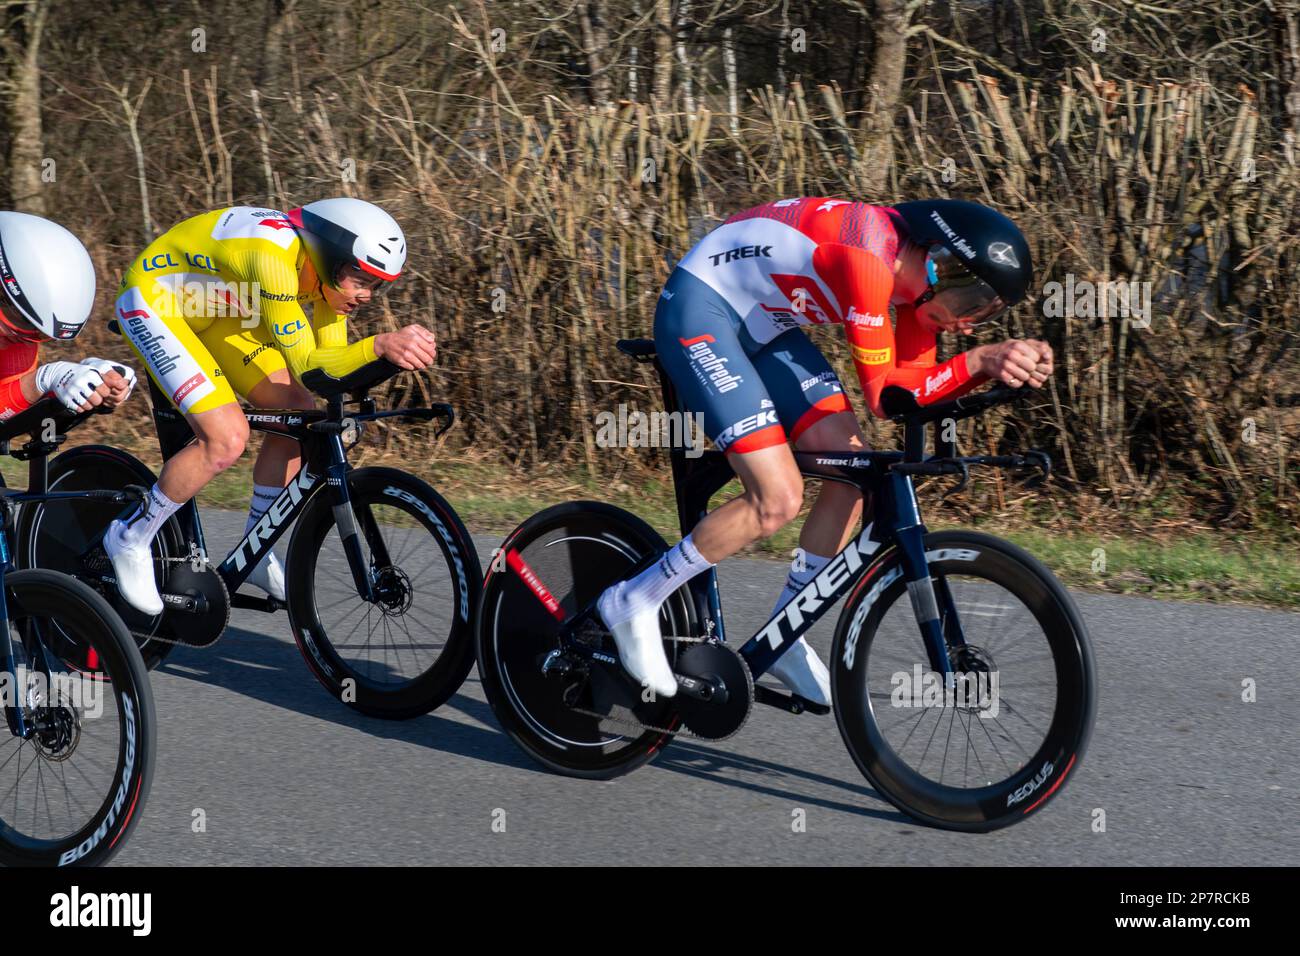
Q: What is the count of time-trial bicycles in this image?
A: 3